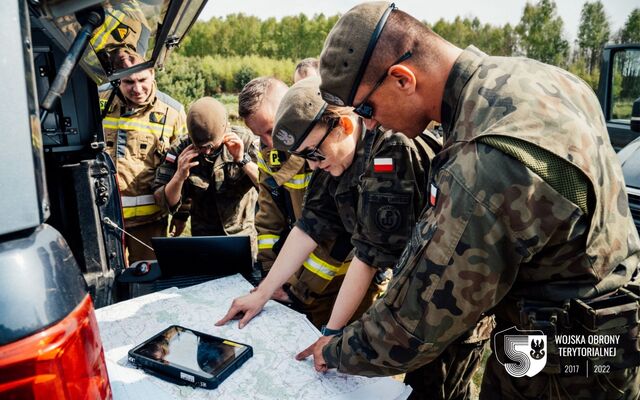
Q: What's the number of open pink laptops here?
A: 0